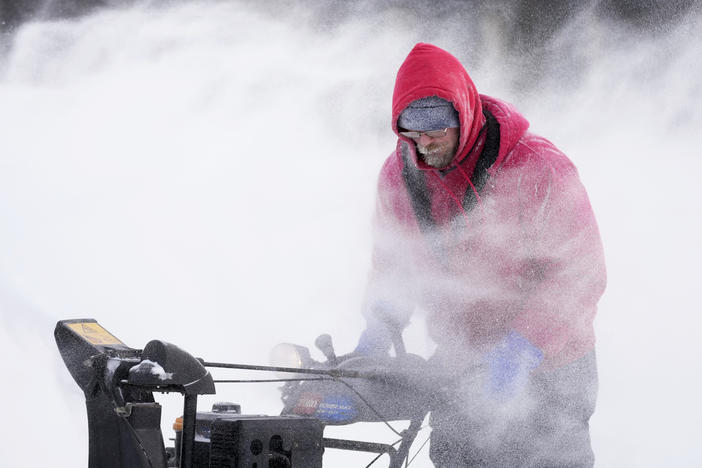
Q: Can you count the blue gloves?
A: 2